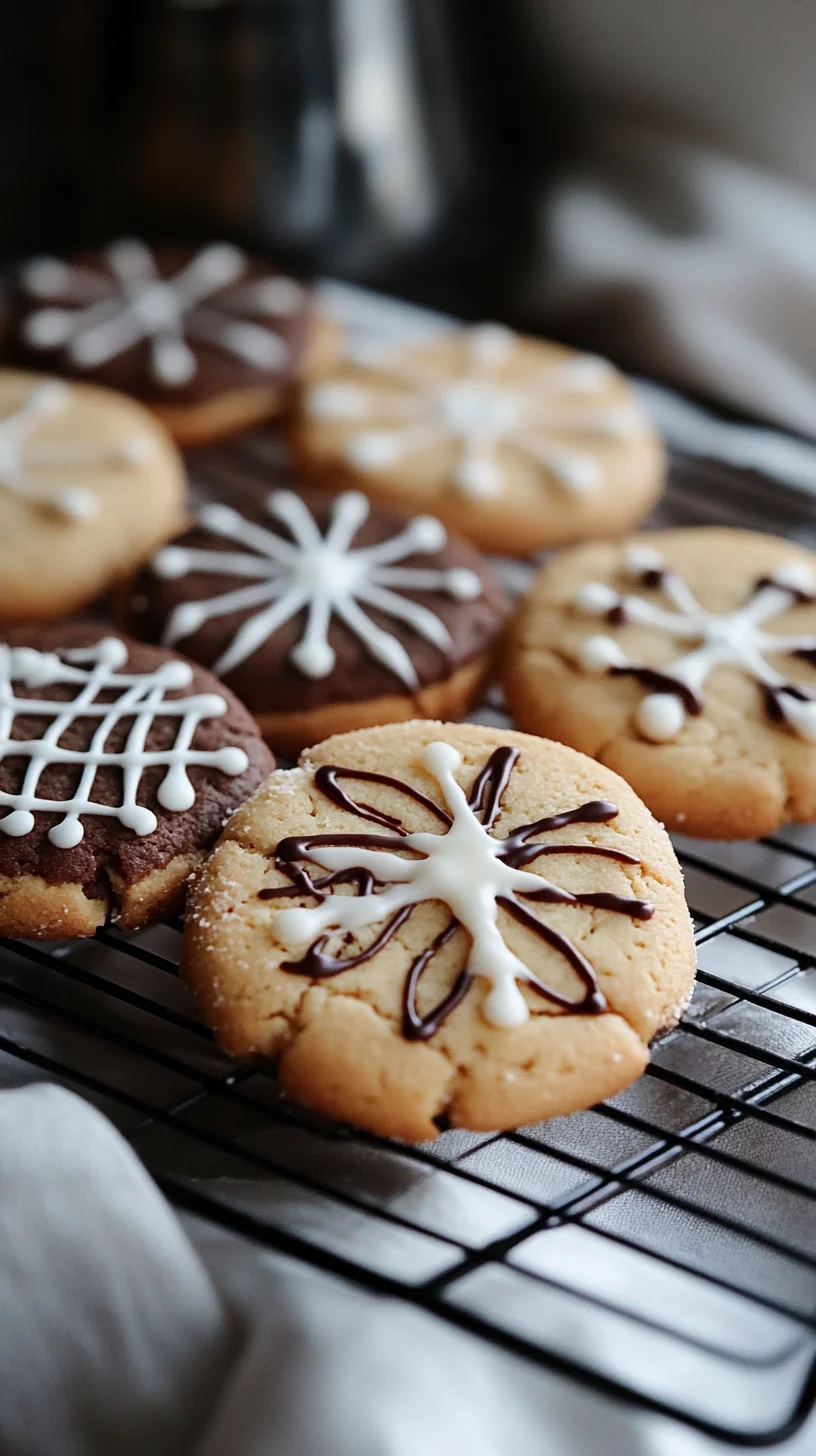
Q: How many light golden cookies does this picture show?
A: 4